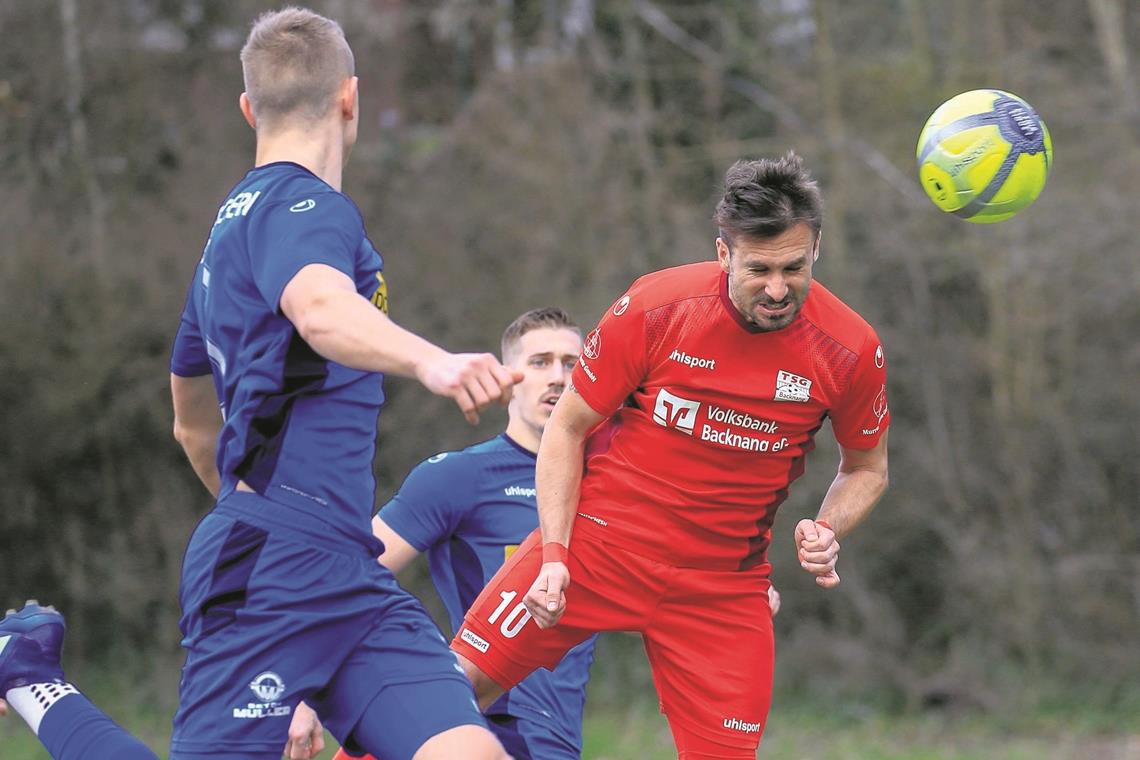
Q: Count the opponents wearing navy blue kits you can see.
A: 2